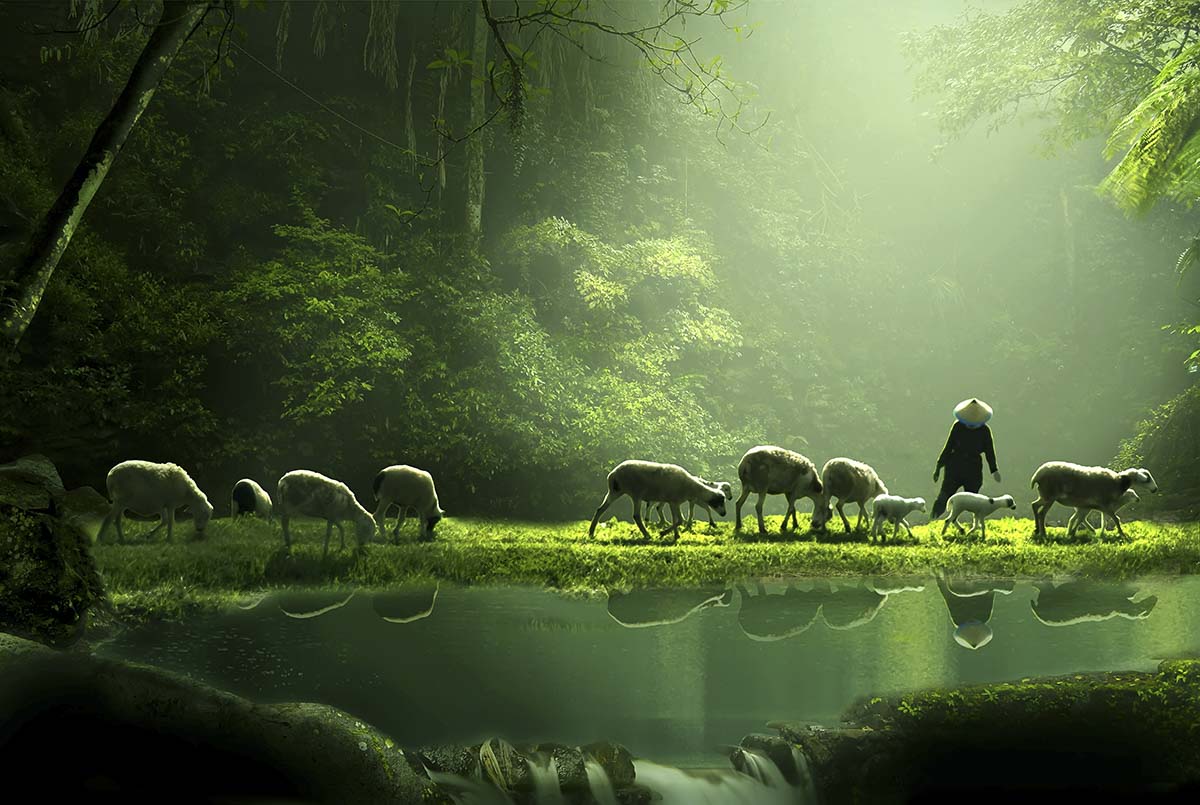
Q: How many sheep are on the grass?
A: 12